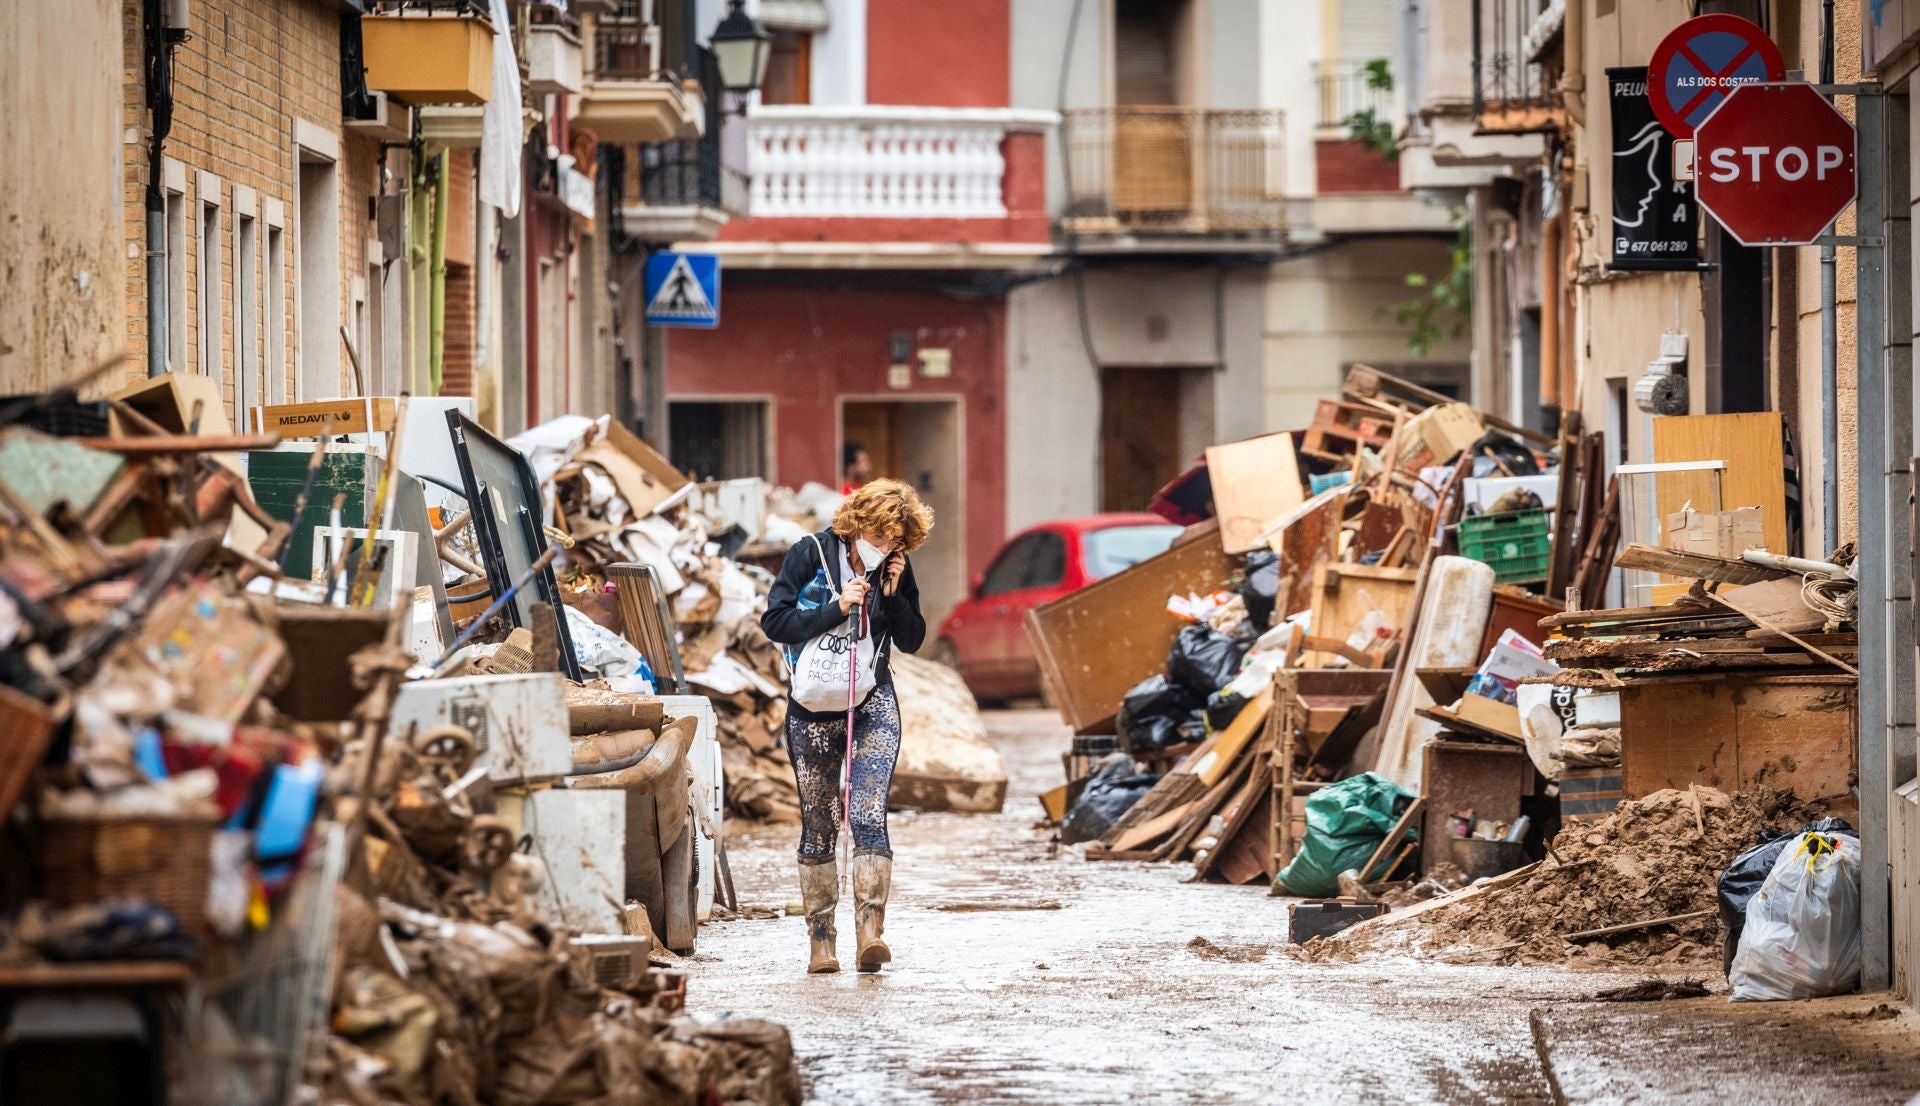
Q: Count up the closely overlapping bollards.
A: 0